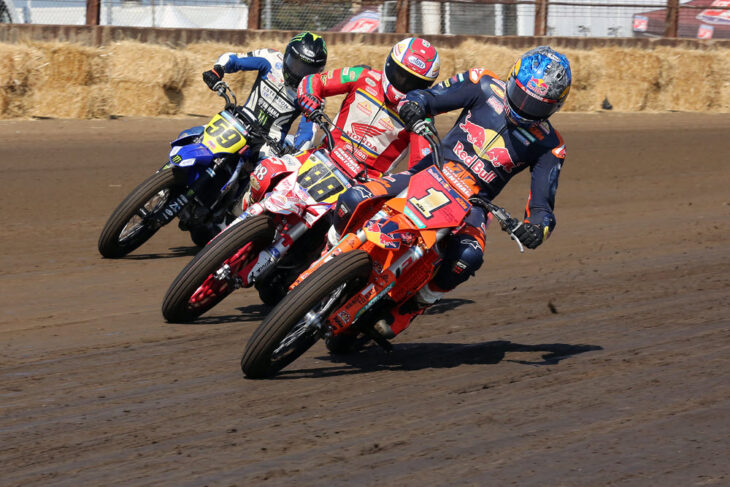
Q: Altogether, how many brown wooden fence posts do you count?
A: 5